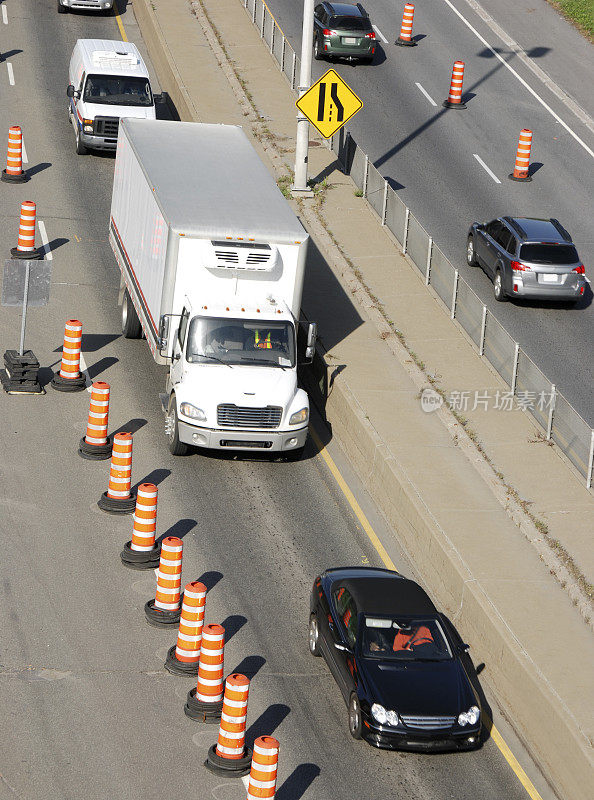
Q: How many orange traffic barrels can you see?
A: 14